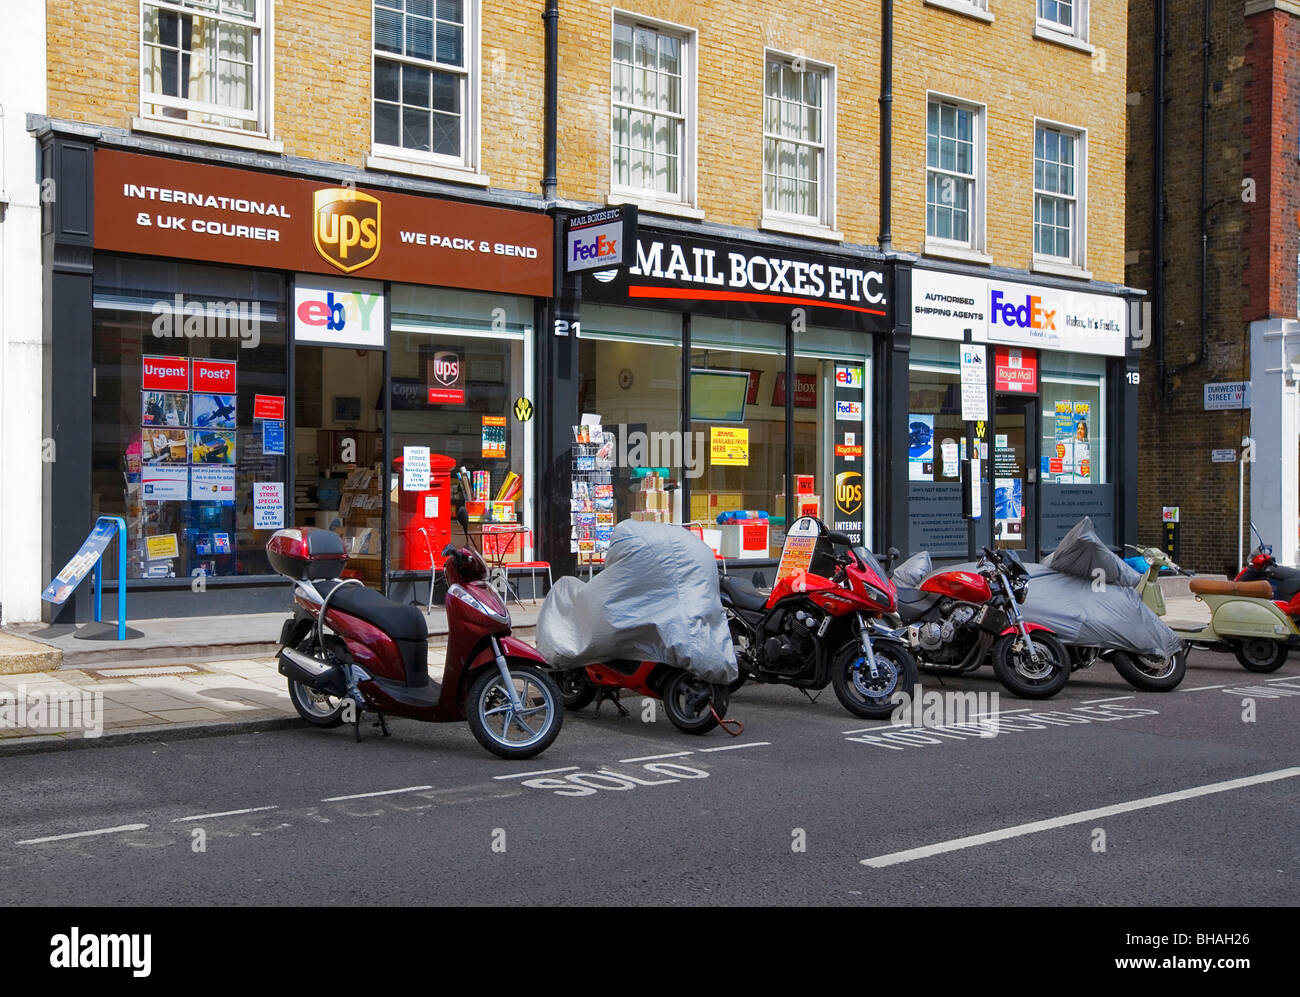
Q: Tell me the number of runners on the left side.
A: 0